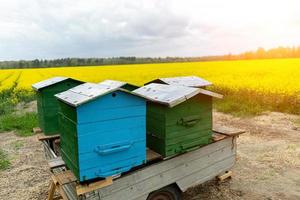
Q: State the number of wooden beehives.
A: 5